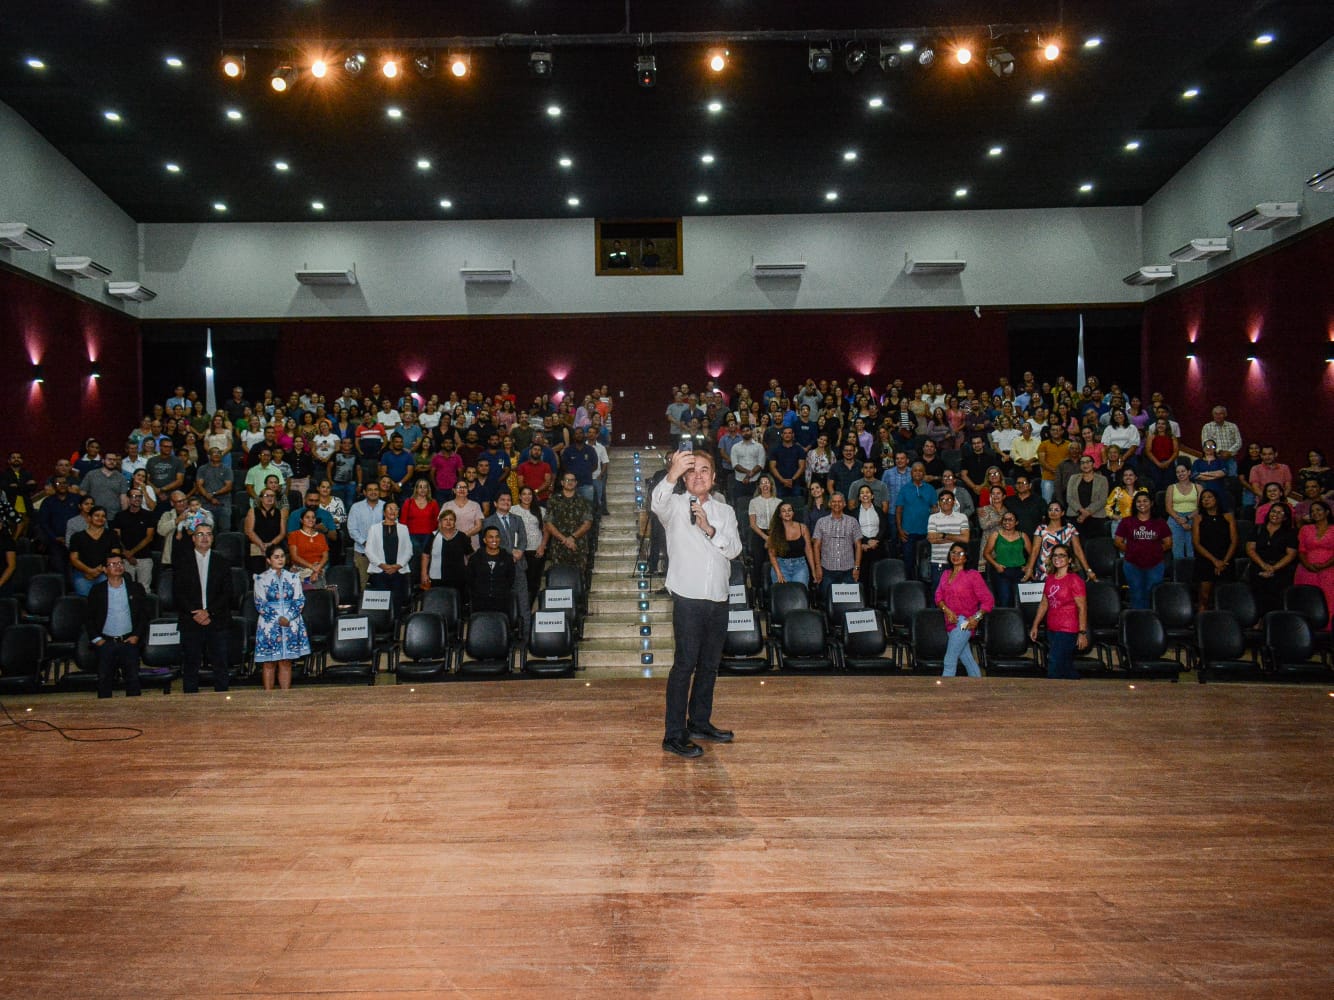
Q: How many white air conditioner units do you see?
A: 11